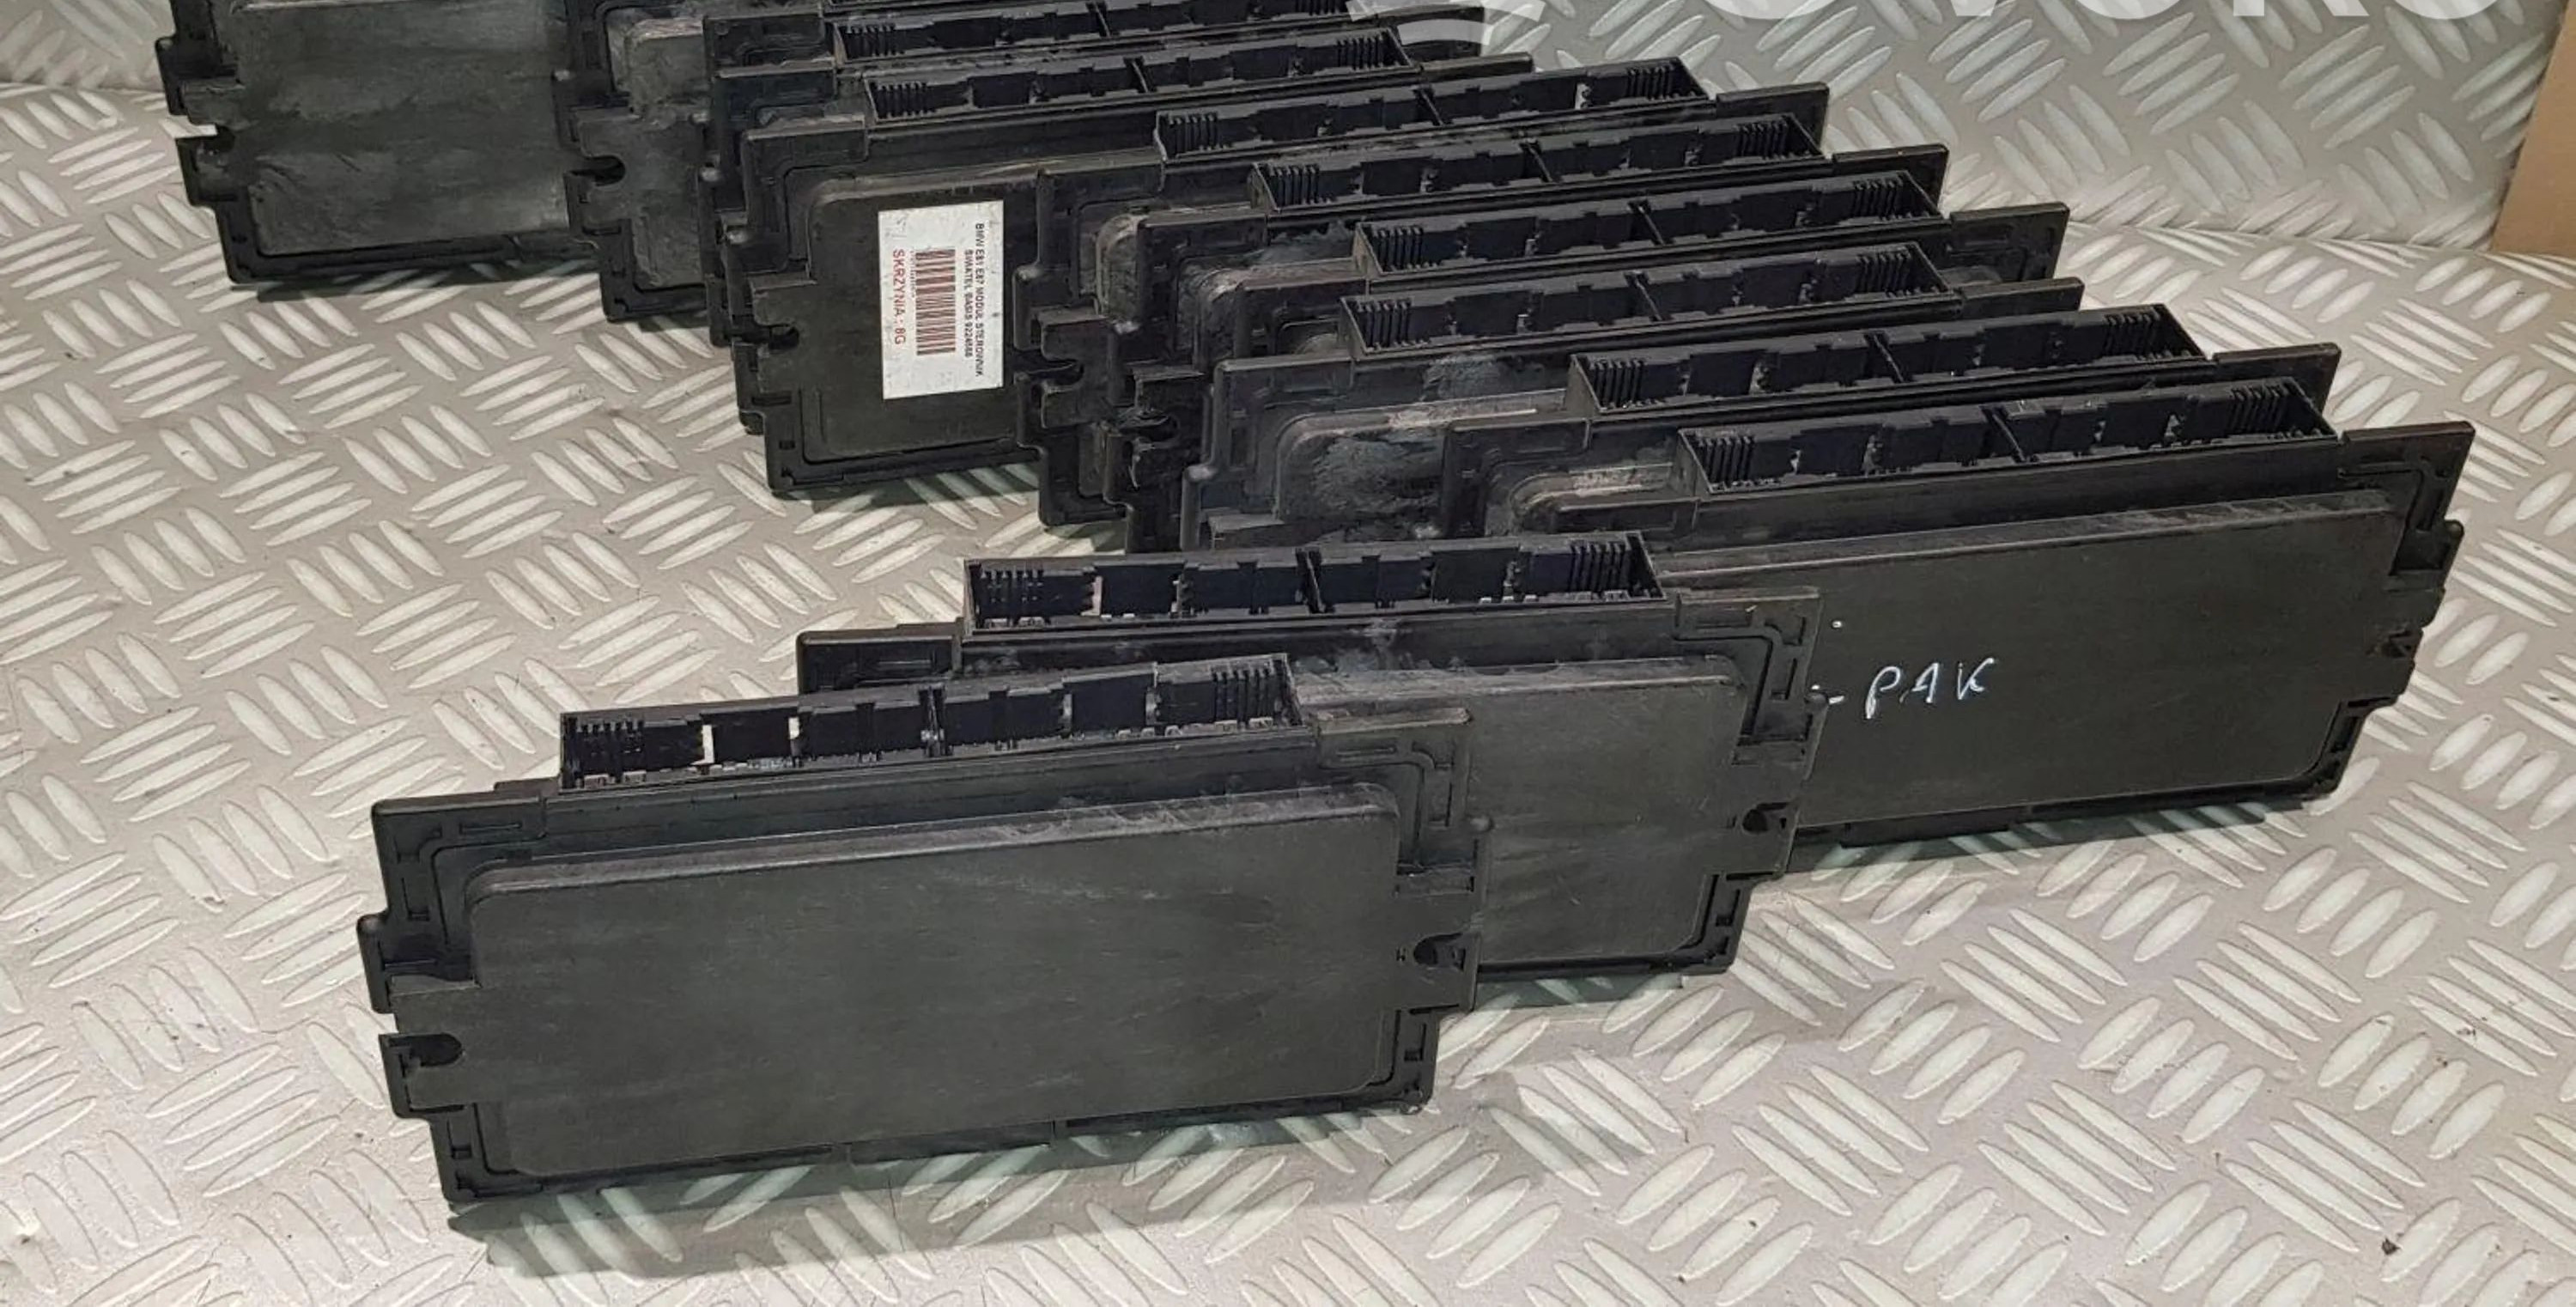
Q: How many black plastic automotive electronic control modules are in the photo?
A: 13